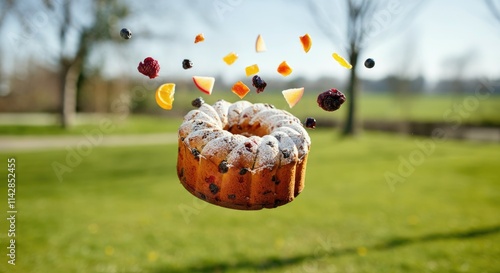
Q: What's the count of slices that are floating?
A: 11